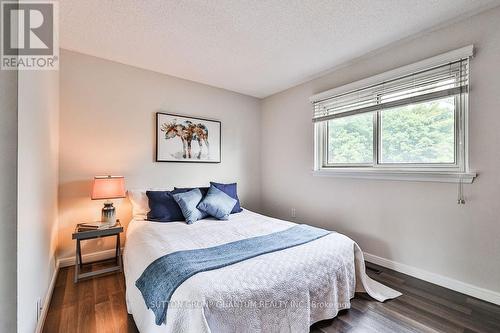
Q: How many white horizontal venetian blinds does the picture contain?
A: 1